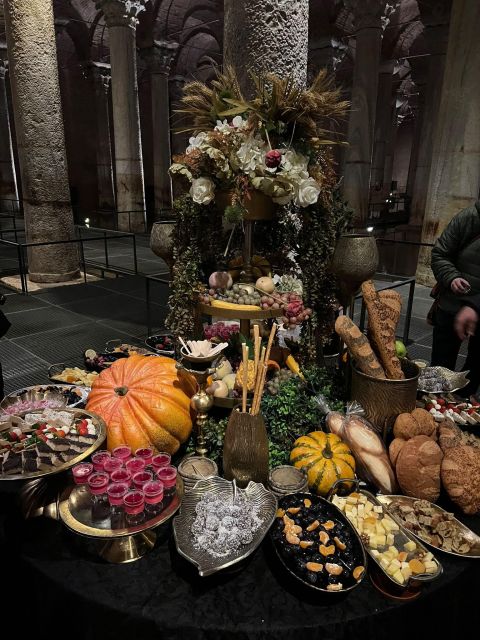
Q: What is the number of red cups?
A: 14